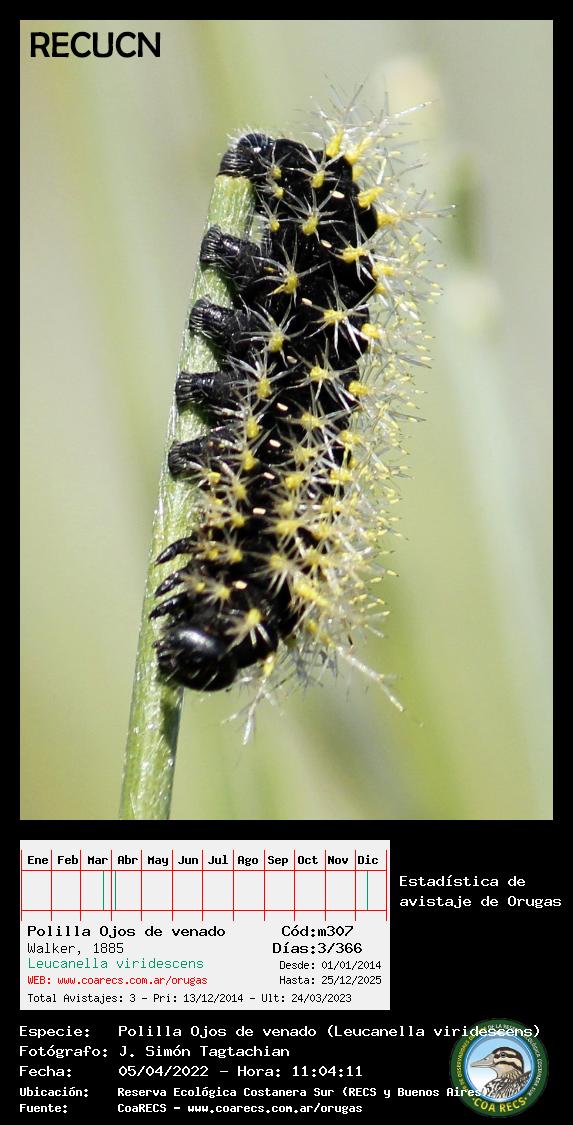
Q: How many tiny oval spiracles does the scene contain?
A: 9